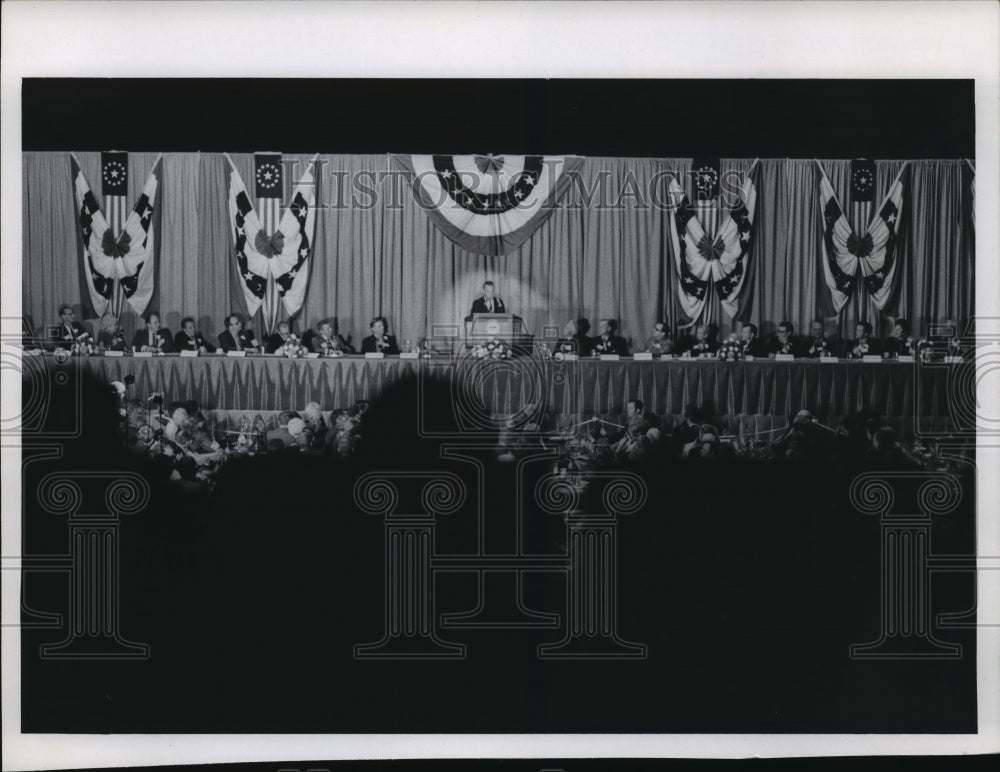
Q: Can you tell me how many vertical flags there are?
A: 4